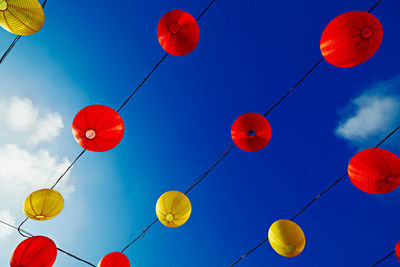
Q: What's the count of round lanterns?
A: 12